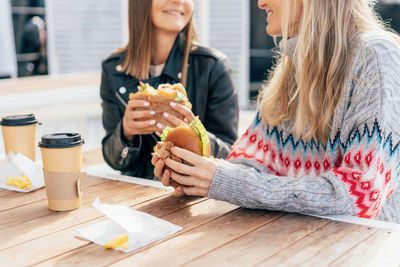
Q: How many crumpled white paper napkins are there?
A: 2